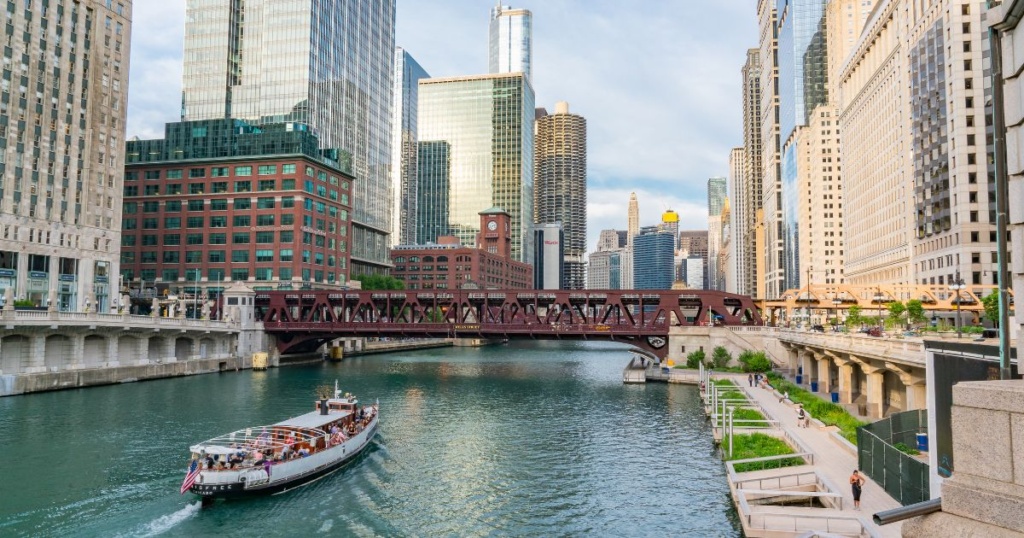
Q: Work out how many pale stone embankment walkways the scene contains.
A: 2